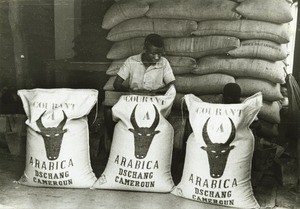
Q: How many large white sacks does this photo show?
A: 3